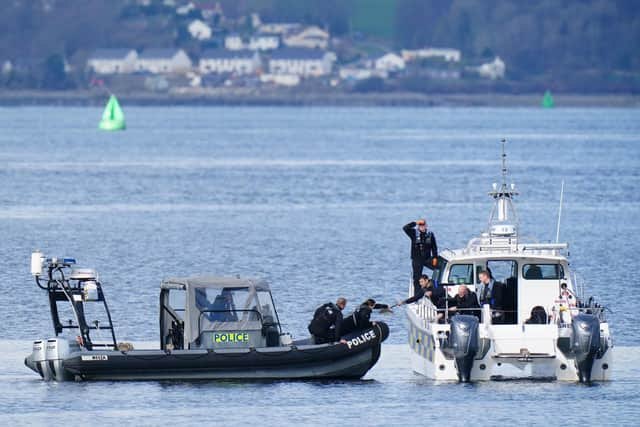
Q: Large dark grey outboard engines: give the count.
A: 2